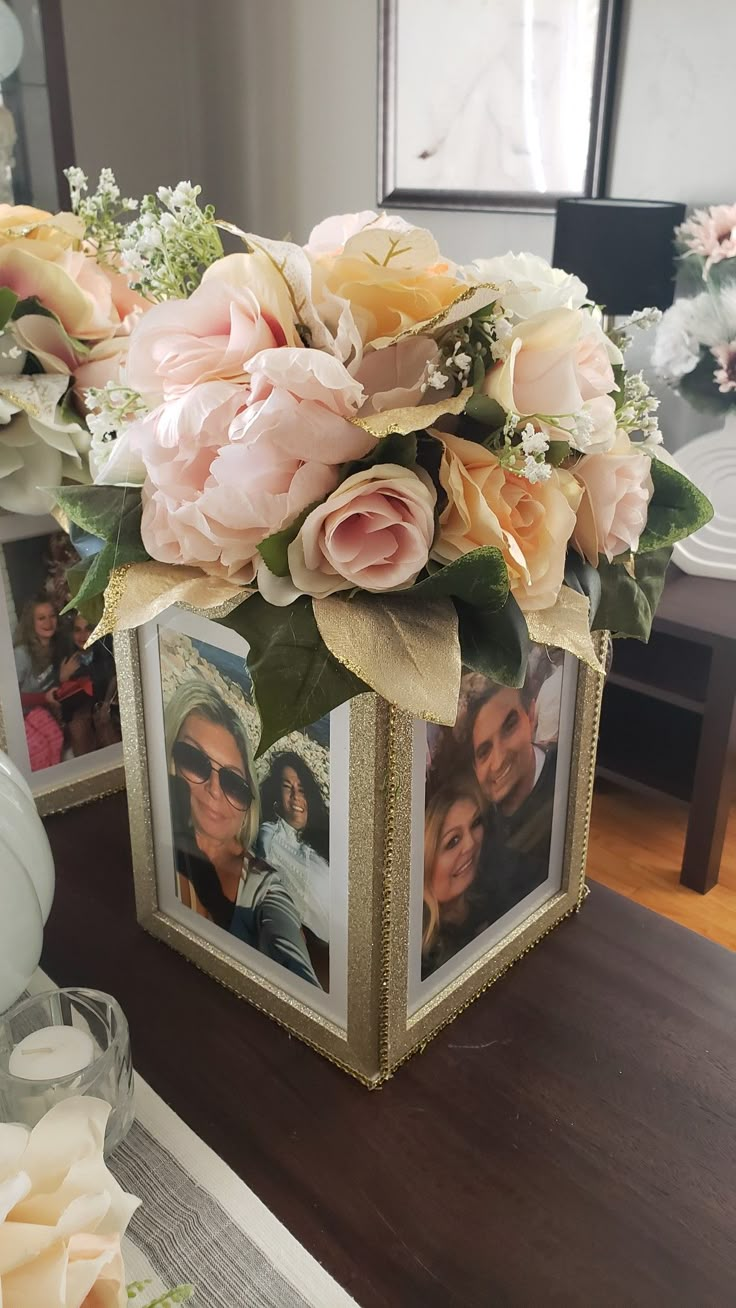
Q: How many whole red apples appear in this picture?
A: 0